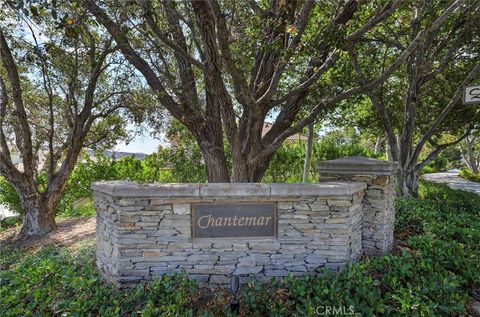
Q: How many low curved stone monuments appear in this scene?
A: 1